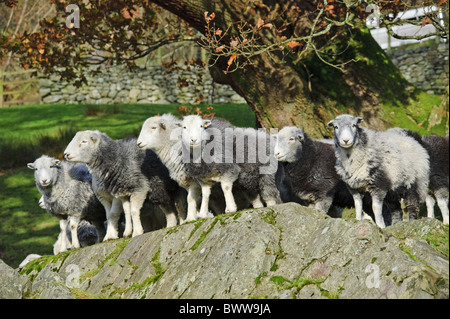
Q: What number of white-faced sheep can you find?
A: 6